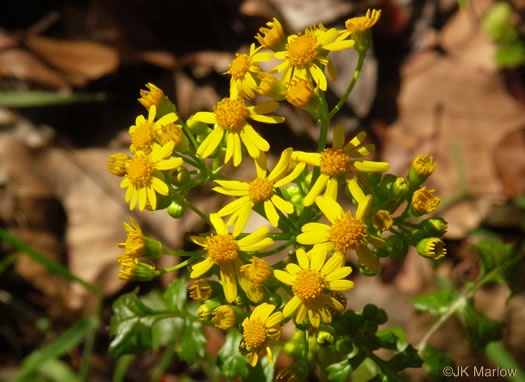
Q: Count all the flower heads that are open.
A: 11